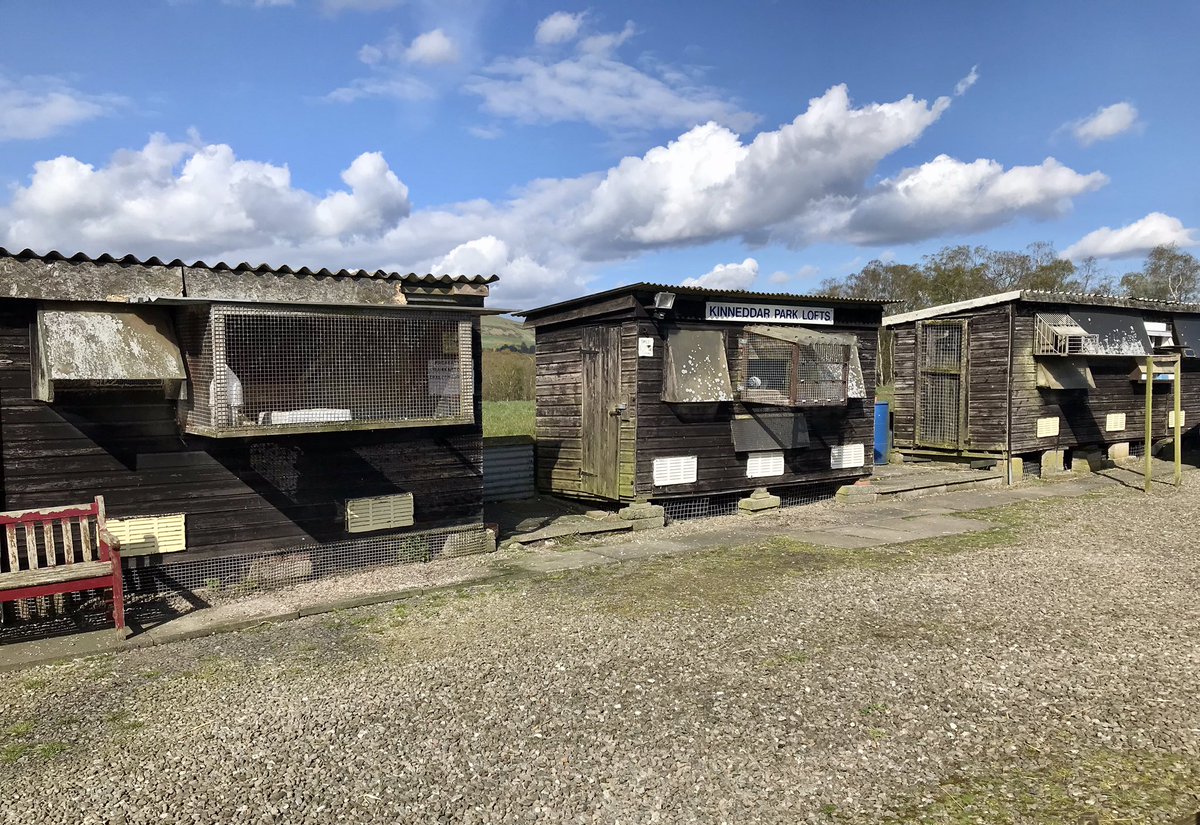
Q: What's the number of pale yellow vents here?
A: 5